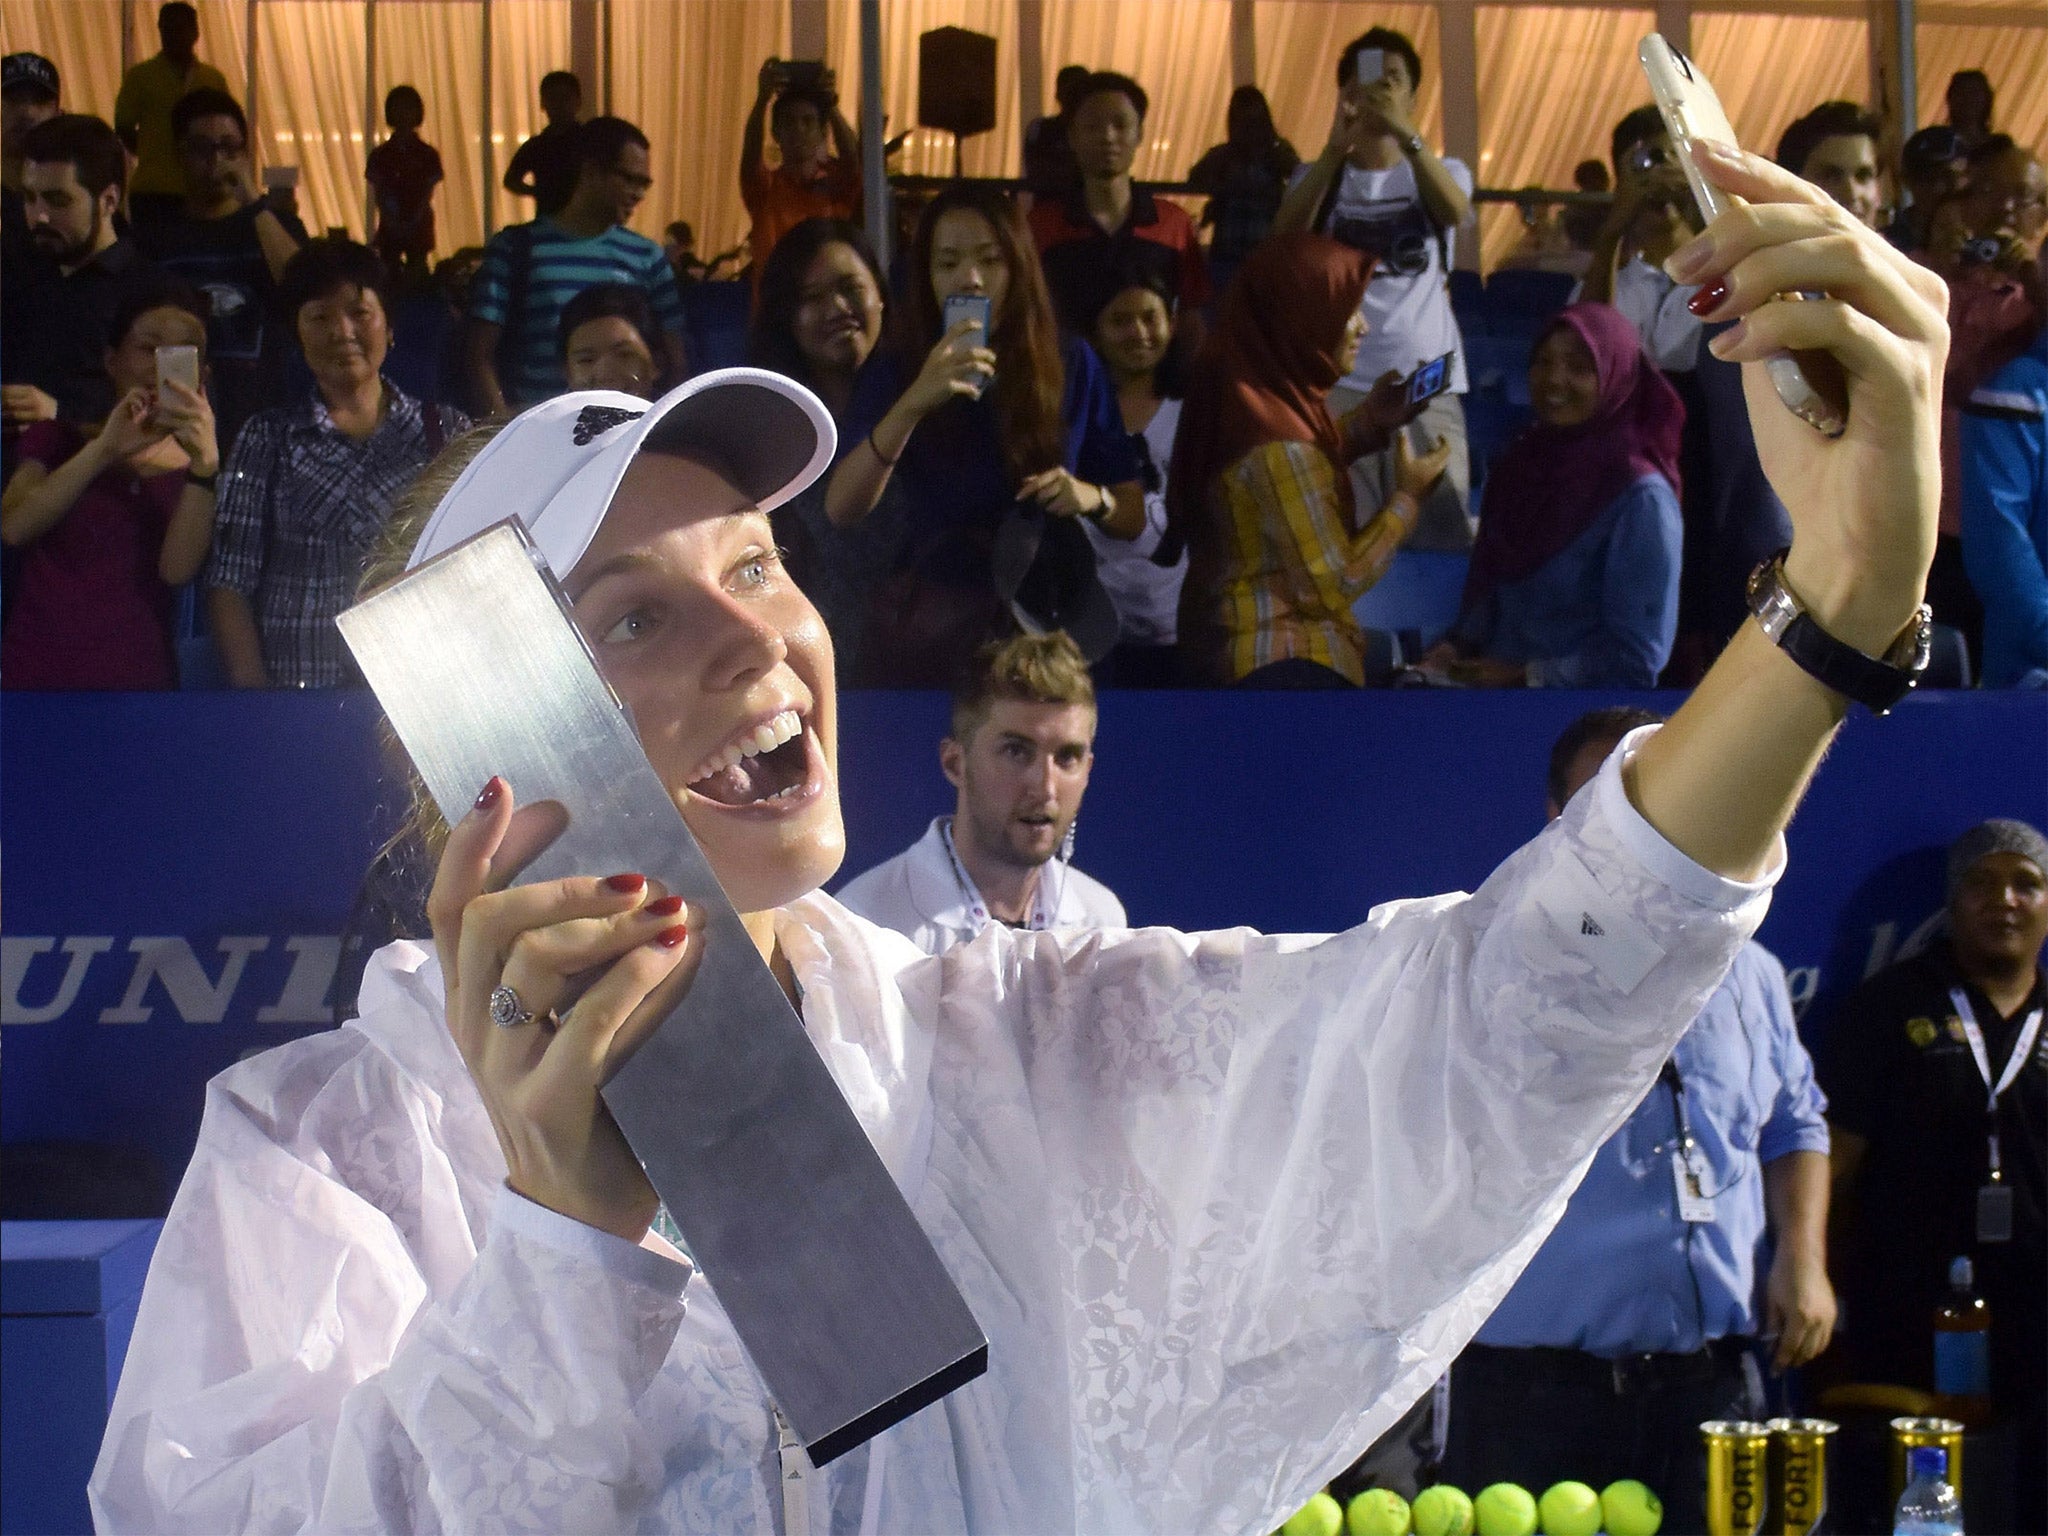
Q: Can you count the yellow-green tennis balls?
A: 6